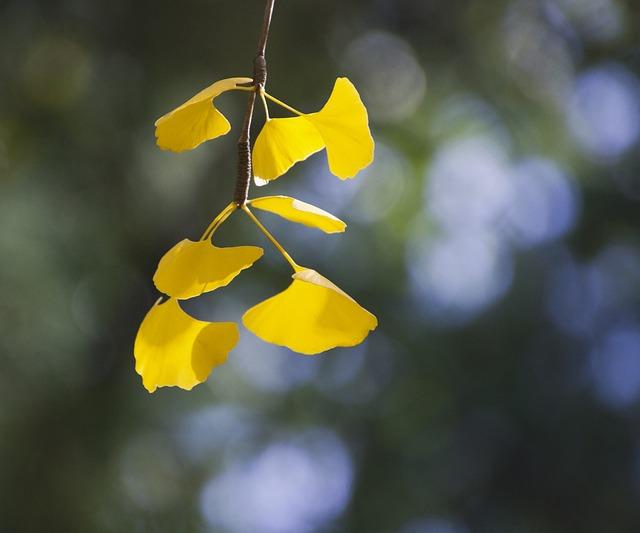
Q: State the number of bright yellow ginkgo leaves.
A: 7